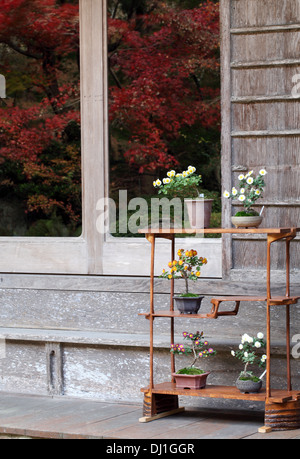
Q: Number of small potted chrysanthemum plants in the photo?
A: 5